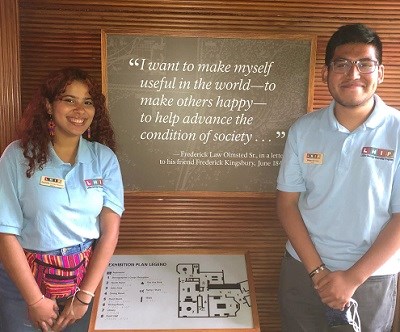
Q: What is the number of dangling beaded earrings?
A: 2